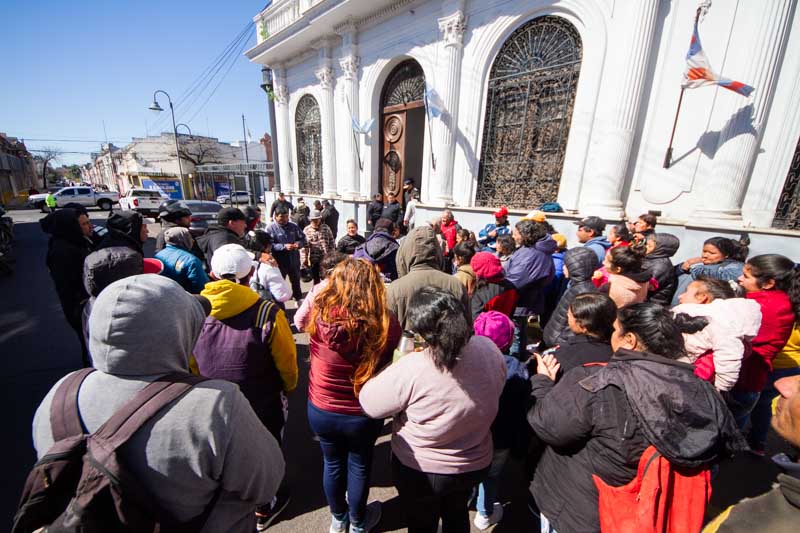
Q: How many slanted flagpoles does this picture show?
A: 3